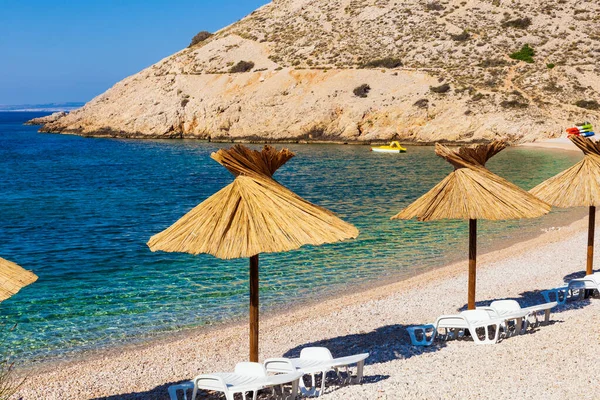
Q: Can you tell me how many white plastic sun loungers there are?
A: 5